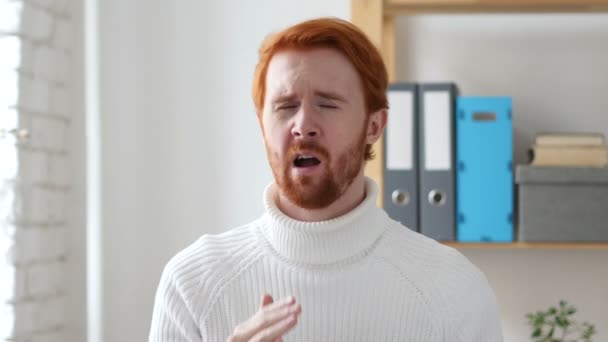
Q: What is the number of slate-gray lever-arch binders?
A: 2